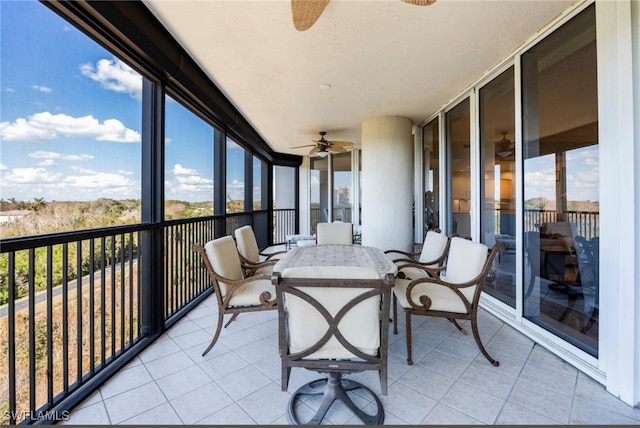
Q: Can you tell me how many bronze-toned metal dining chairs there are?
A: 6